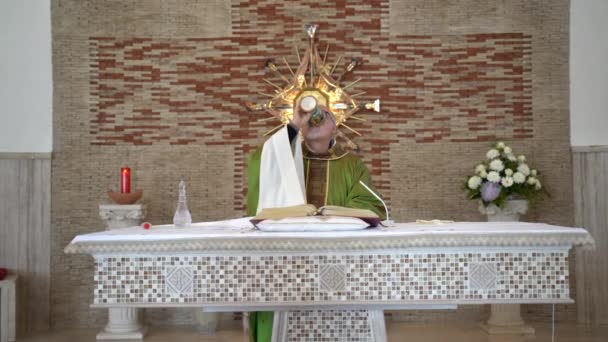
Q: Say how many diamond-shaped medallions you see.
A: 3